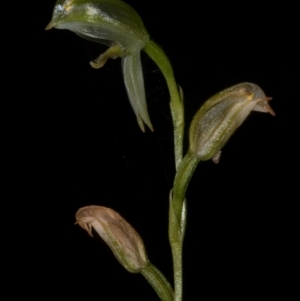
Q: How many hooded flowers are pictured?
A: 3